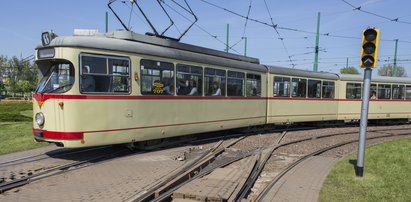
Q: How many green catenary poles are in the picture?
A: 6